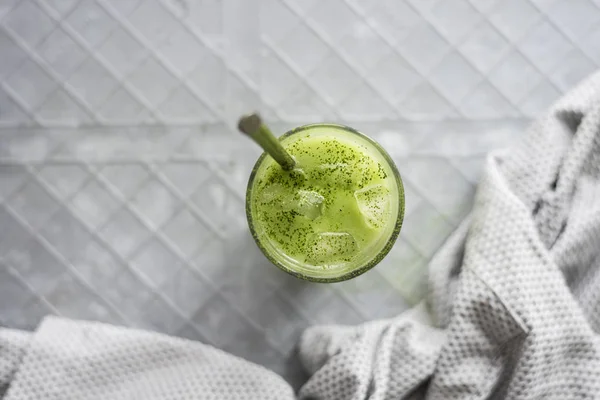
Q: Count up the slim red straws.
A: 0